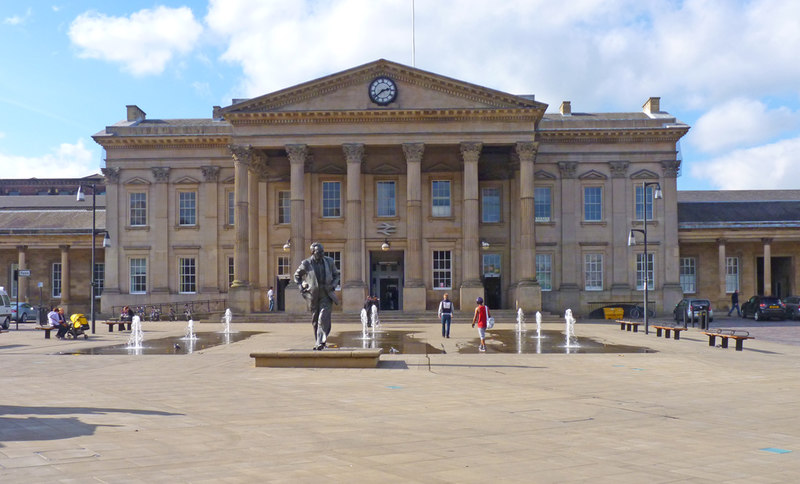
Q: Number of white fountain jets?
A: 8